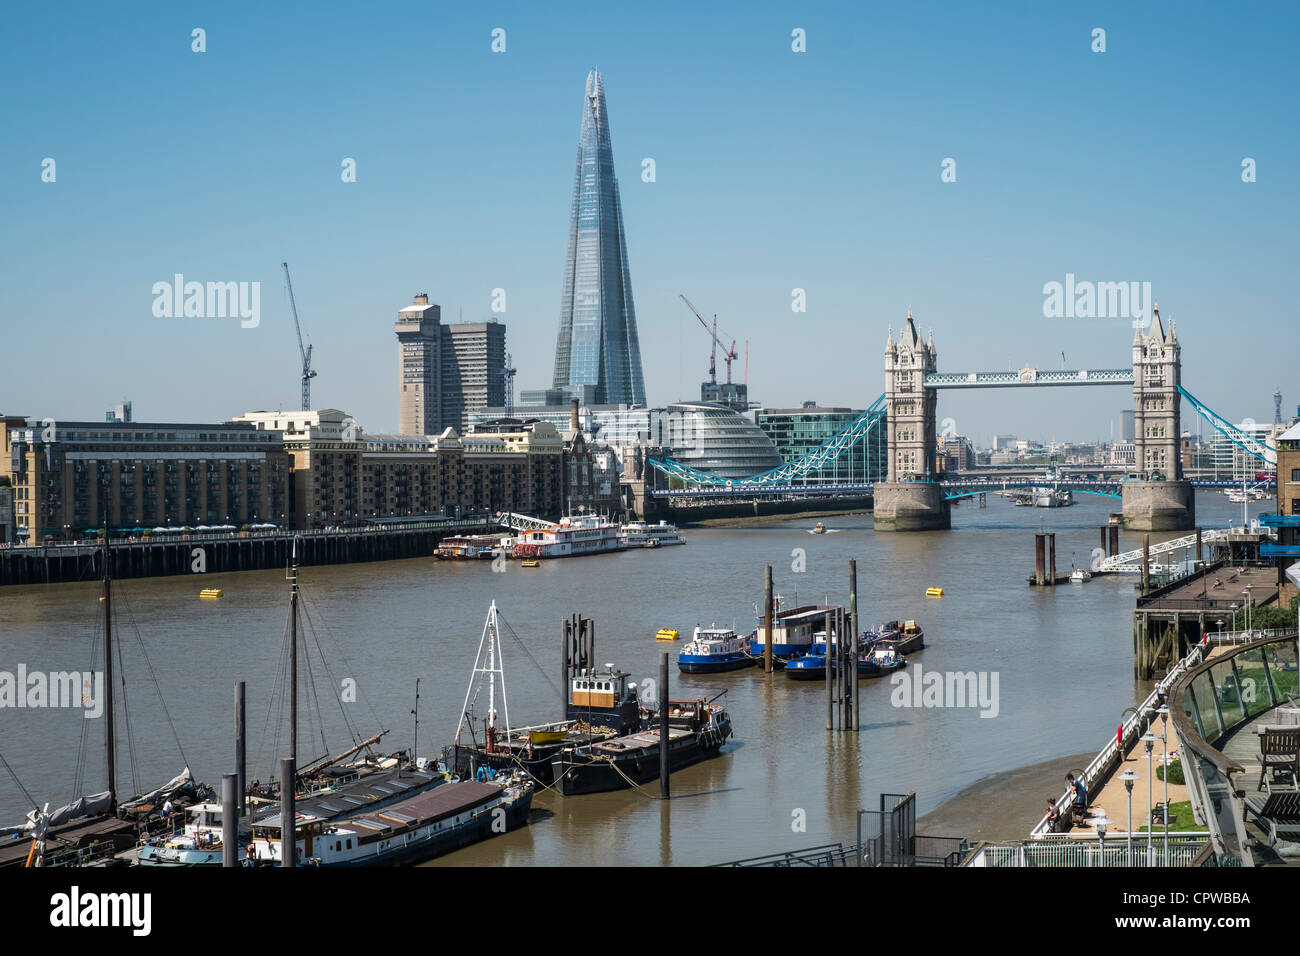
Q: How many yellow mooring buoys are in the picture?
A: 4